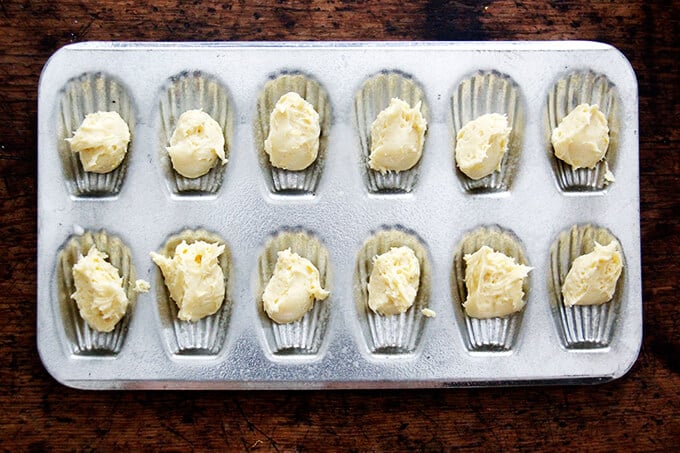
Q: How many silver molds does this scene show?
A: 12